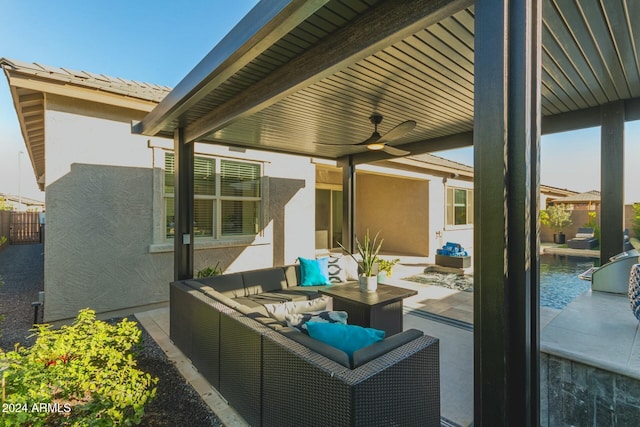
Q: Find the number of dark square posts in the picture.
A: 4